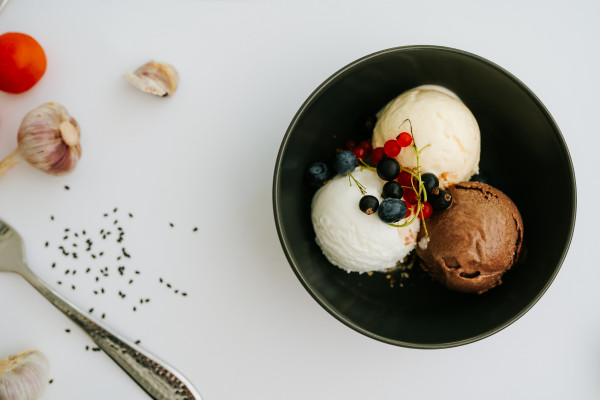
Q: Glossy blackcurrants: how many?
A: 5